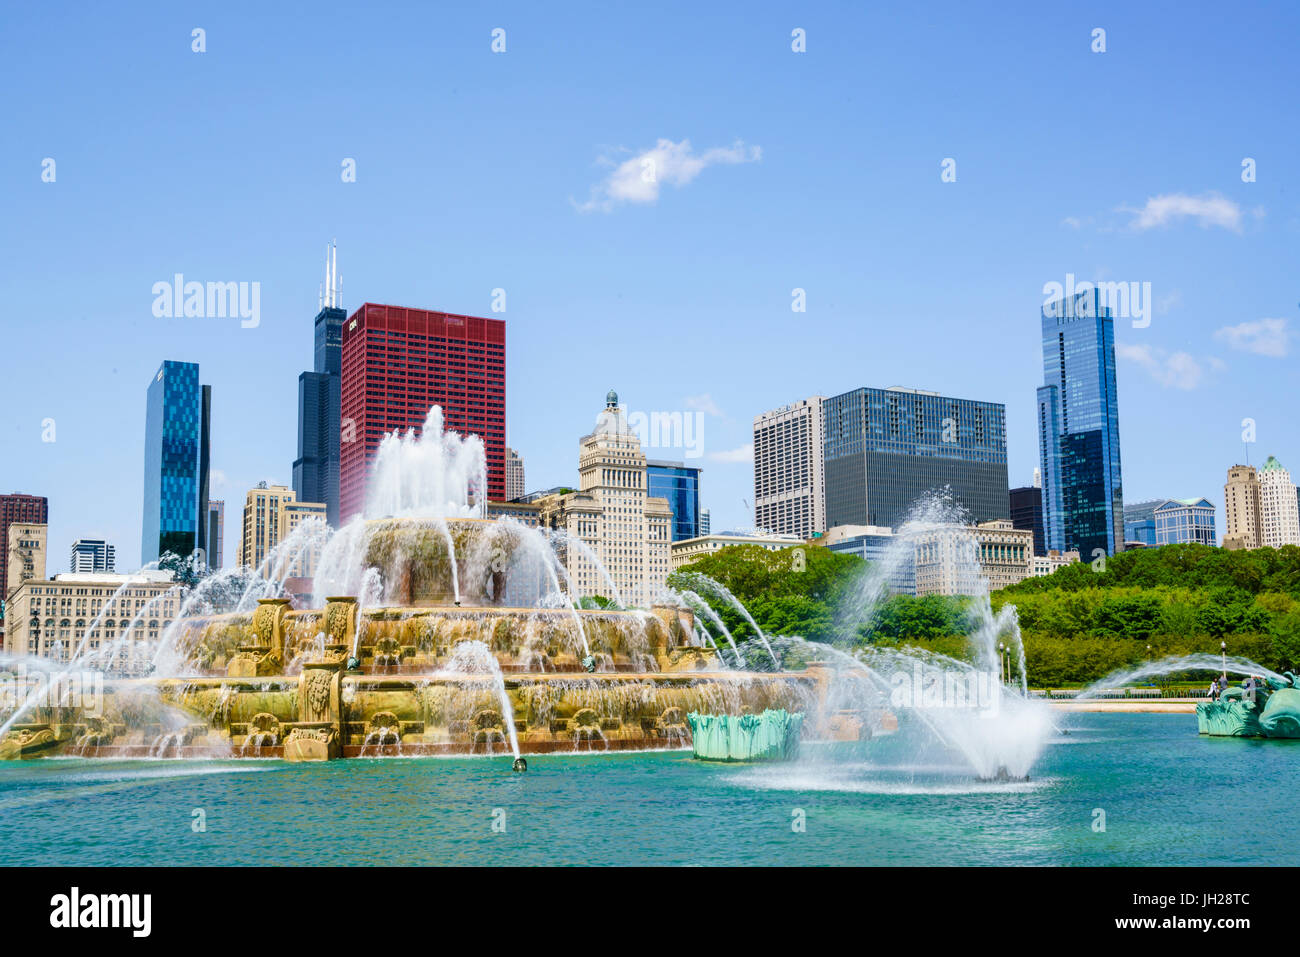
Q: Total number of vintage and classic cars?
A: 0